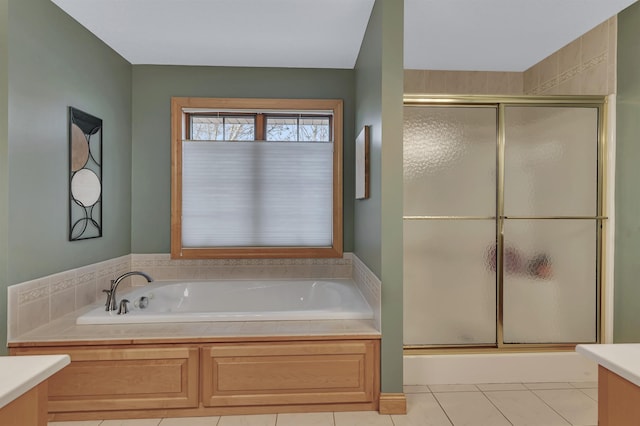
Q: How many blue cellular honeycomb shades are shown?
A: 1